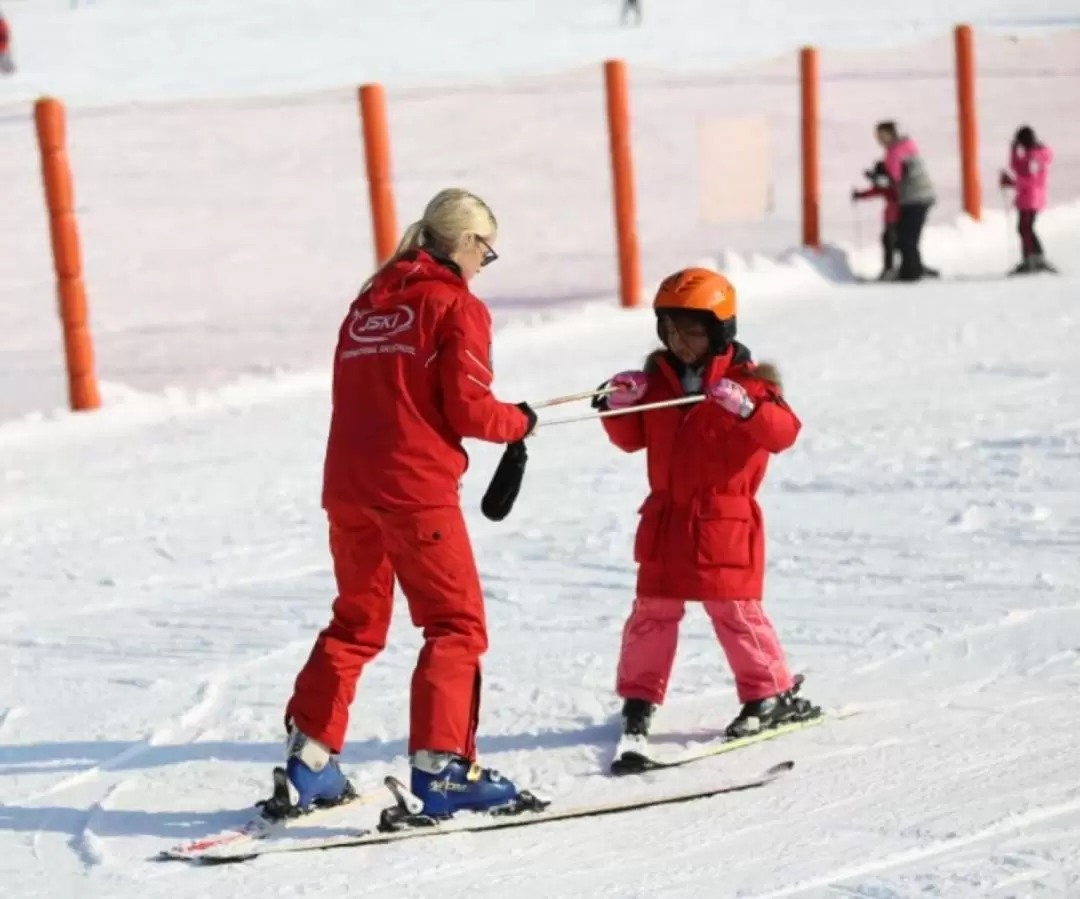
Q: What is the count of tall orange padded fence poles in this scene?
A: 5